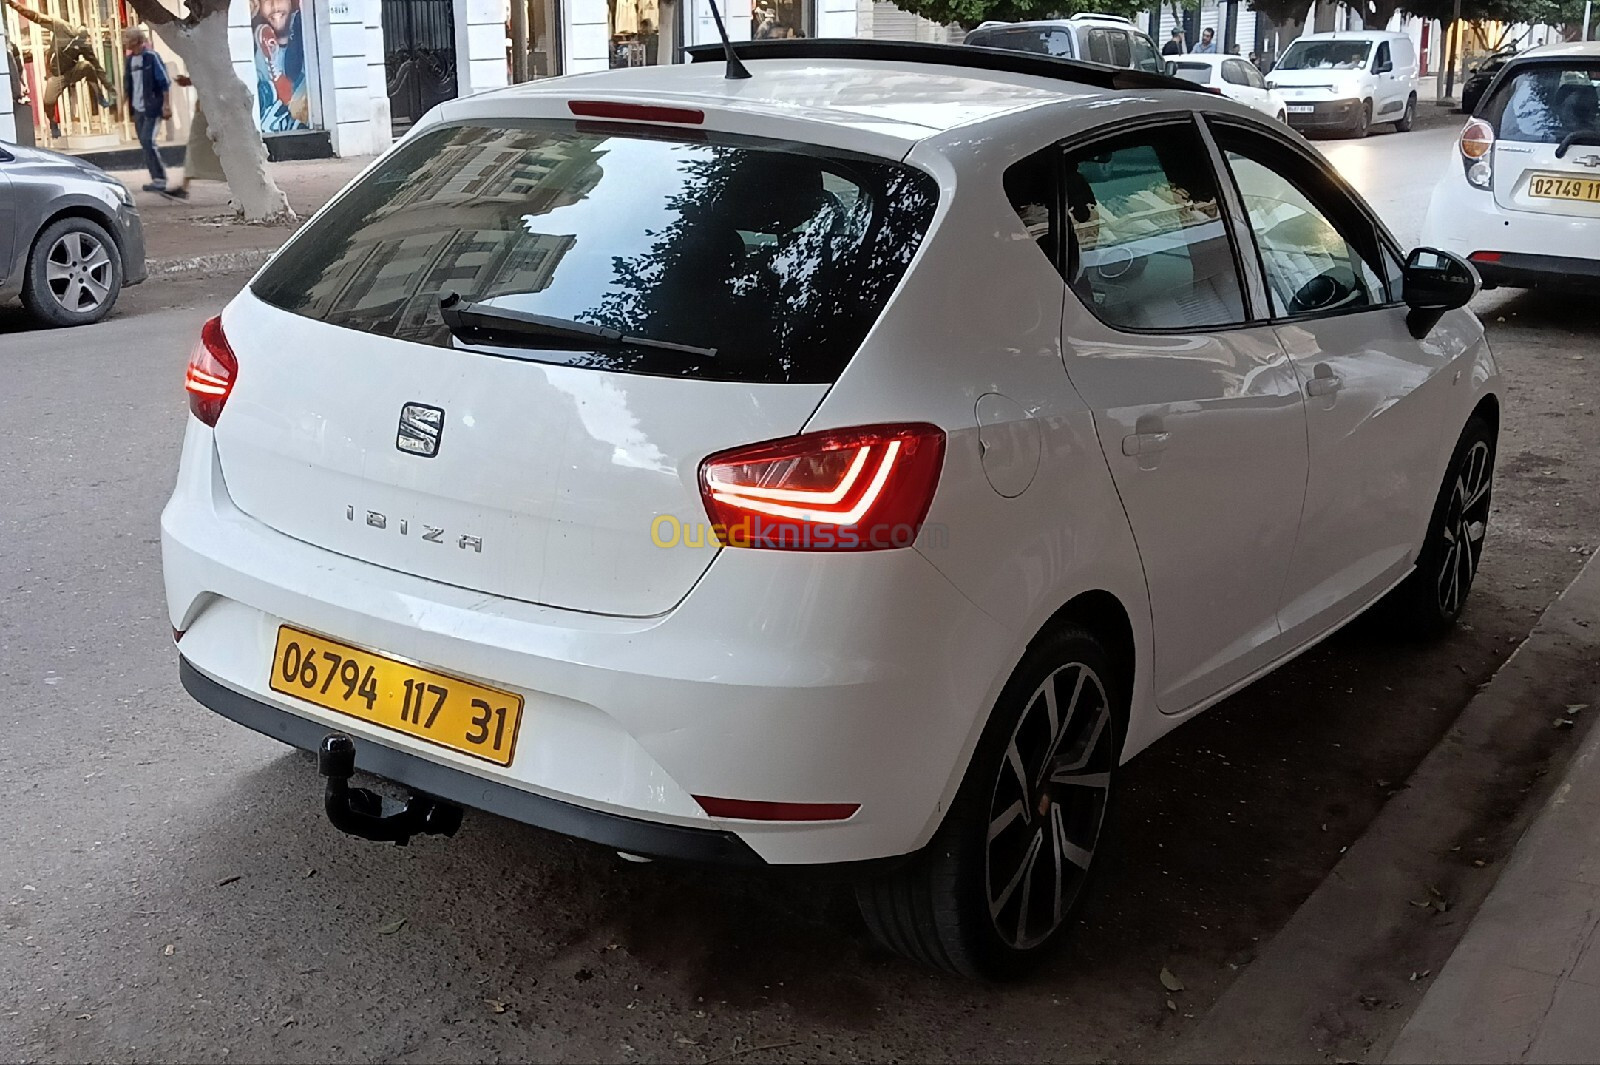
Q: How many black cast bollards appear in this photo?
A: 0